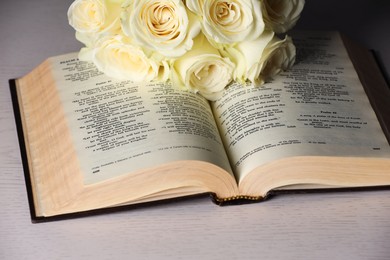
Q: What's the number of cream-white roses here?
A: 7